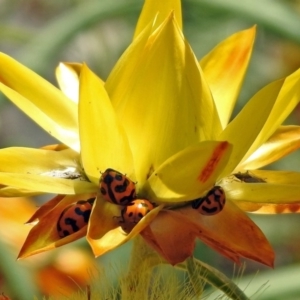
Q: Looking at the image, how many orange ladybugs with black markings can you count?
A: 4